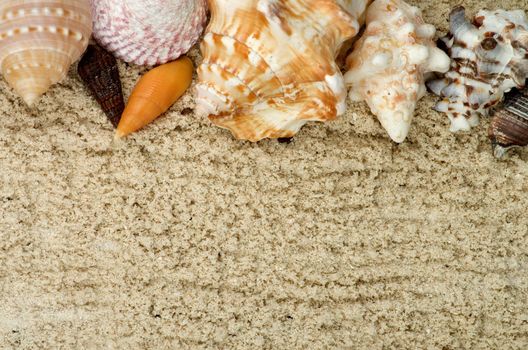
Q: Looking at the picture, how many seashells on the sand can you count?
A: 8